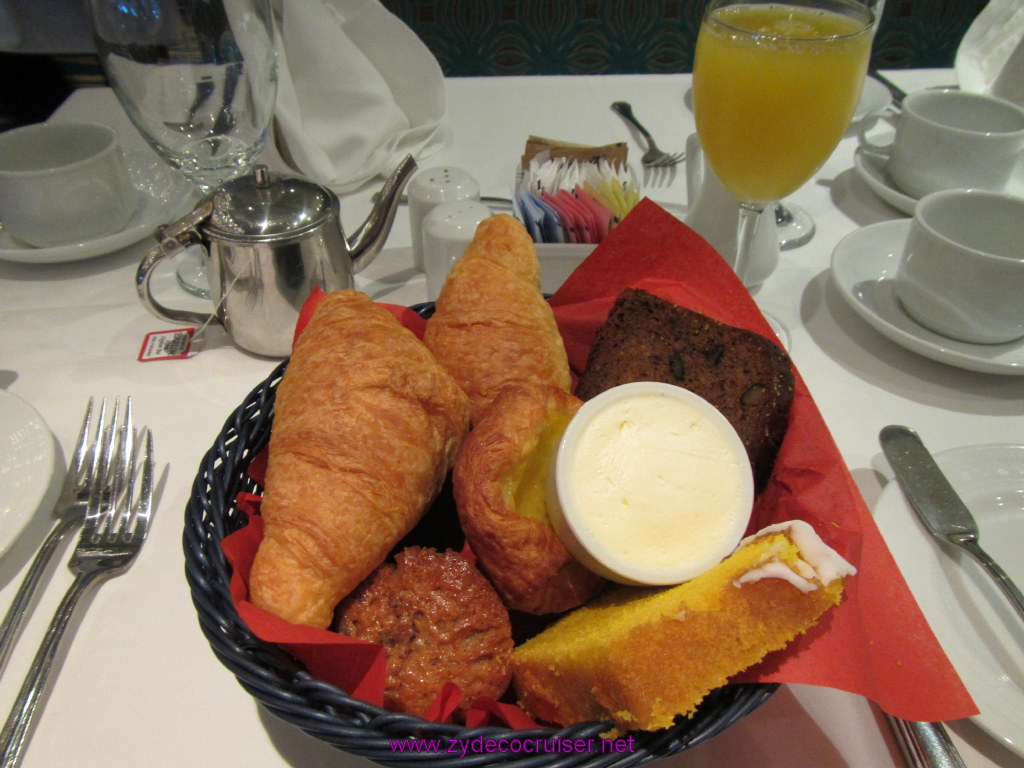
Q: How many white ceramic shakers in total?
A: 2